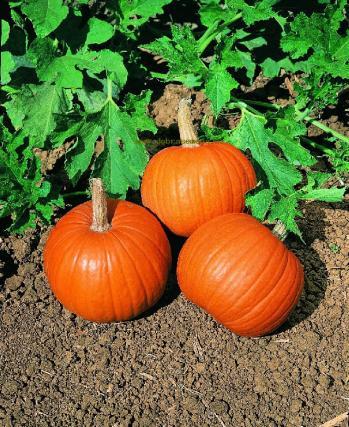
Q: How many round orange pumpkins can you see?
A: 3